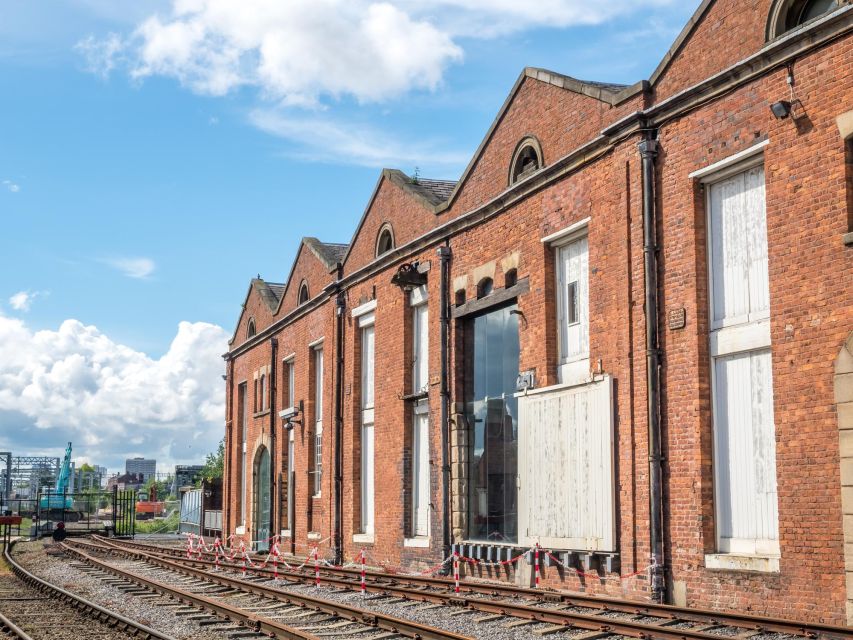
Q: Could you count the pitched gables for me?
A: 5